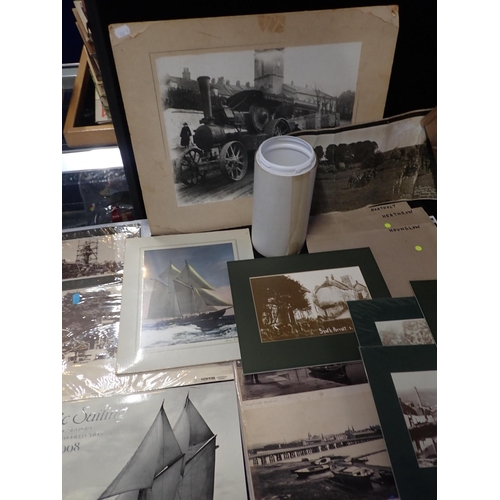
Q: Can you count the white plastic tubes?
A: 1